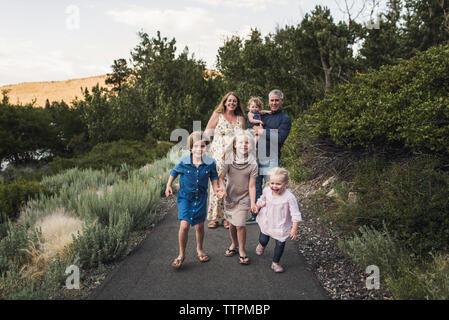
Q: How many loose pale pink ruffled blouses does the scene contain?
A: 1